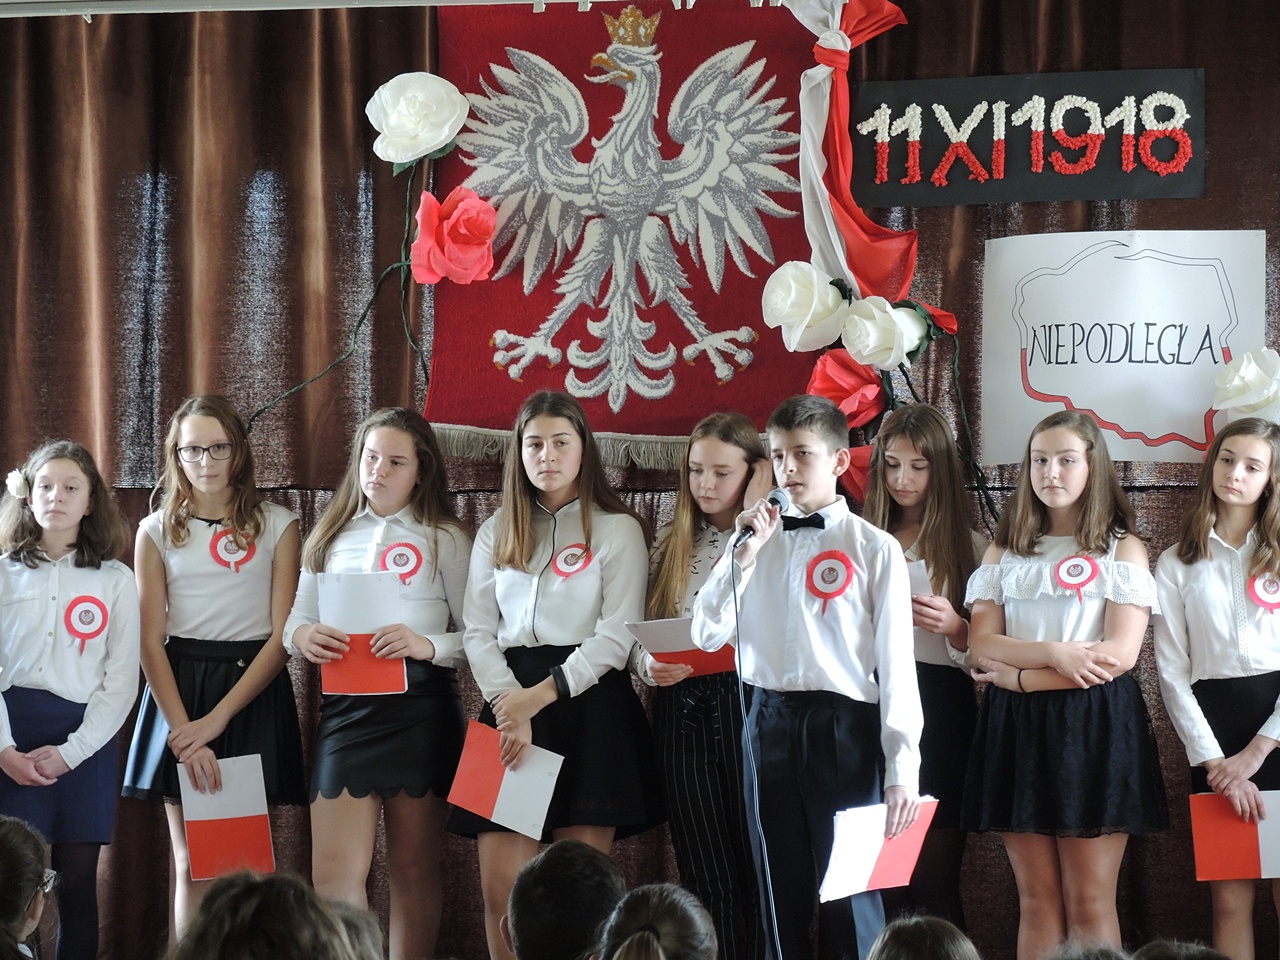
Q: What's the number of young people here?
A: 9